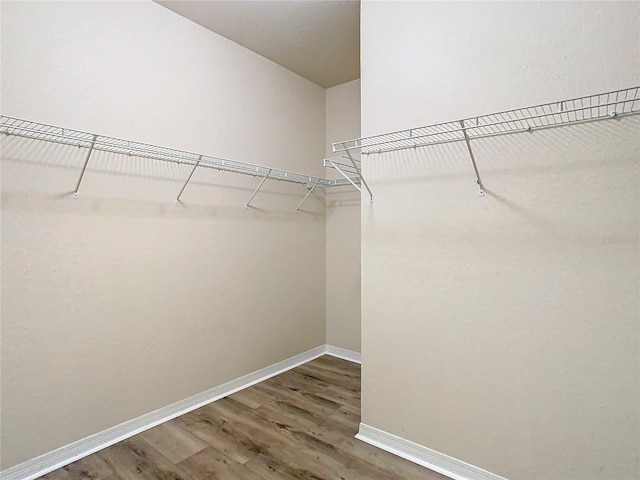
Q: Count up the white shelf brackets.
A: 7